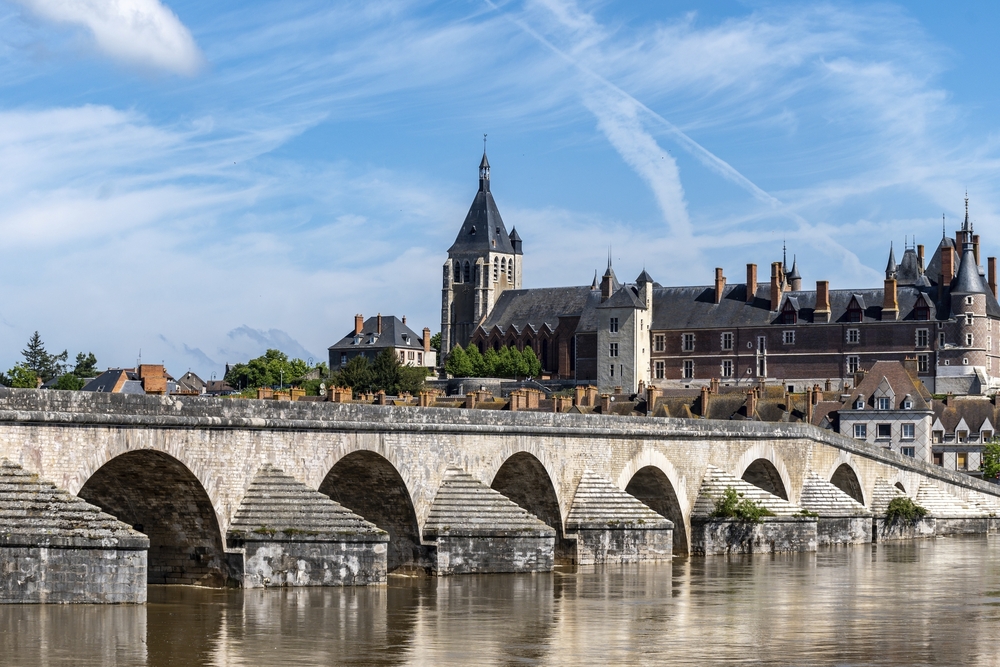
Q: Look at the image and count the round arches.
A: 7